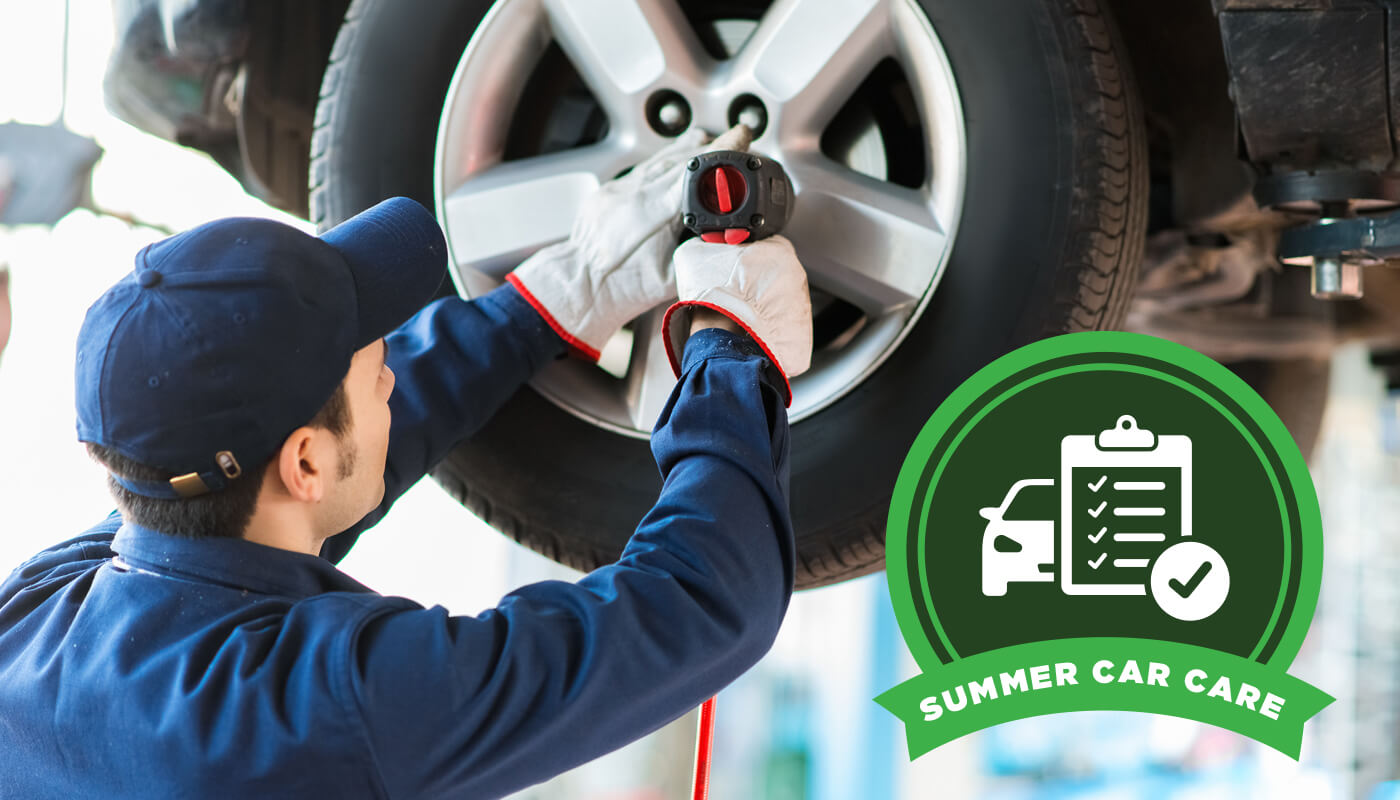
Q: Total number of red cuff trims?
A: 2